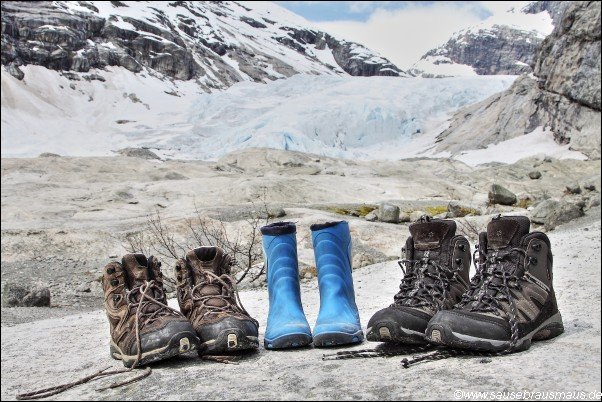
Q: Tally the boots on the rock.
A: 6